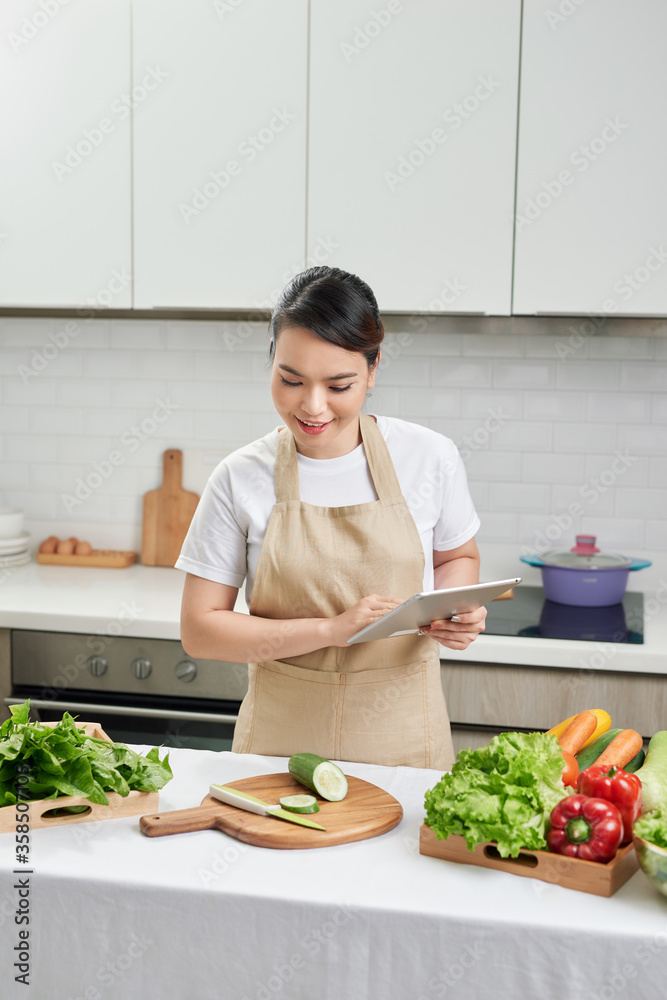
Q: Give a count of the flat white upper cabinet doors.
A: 4